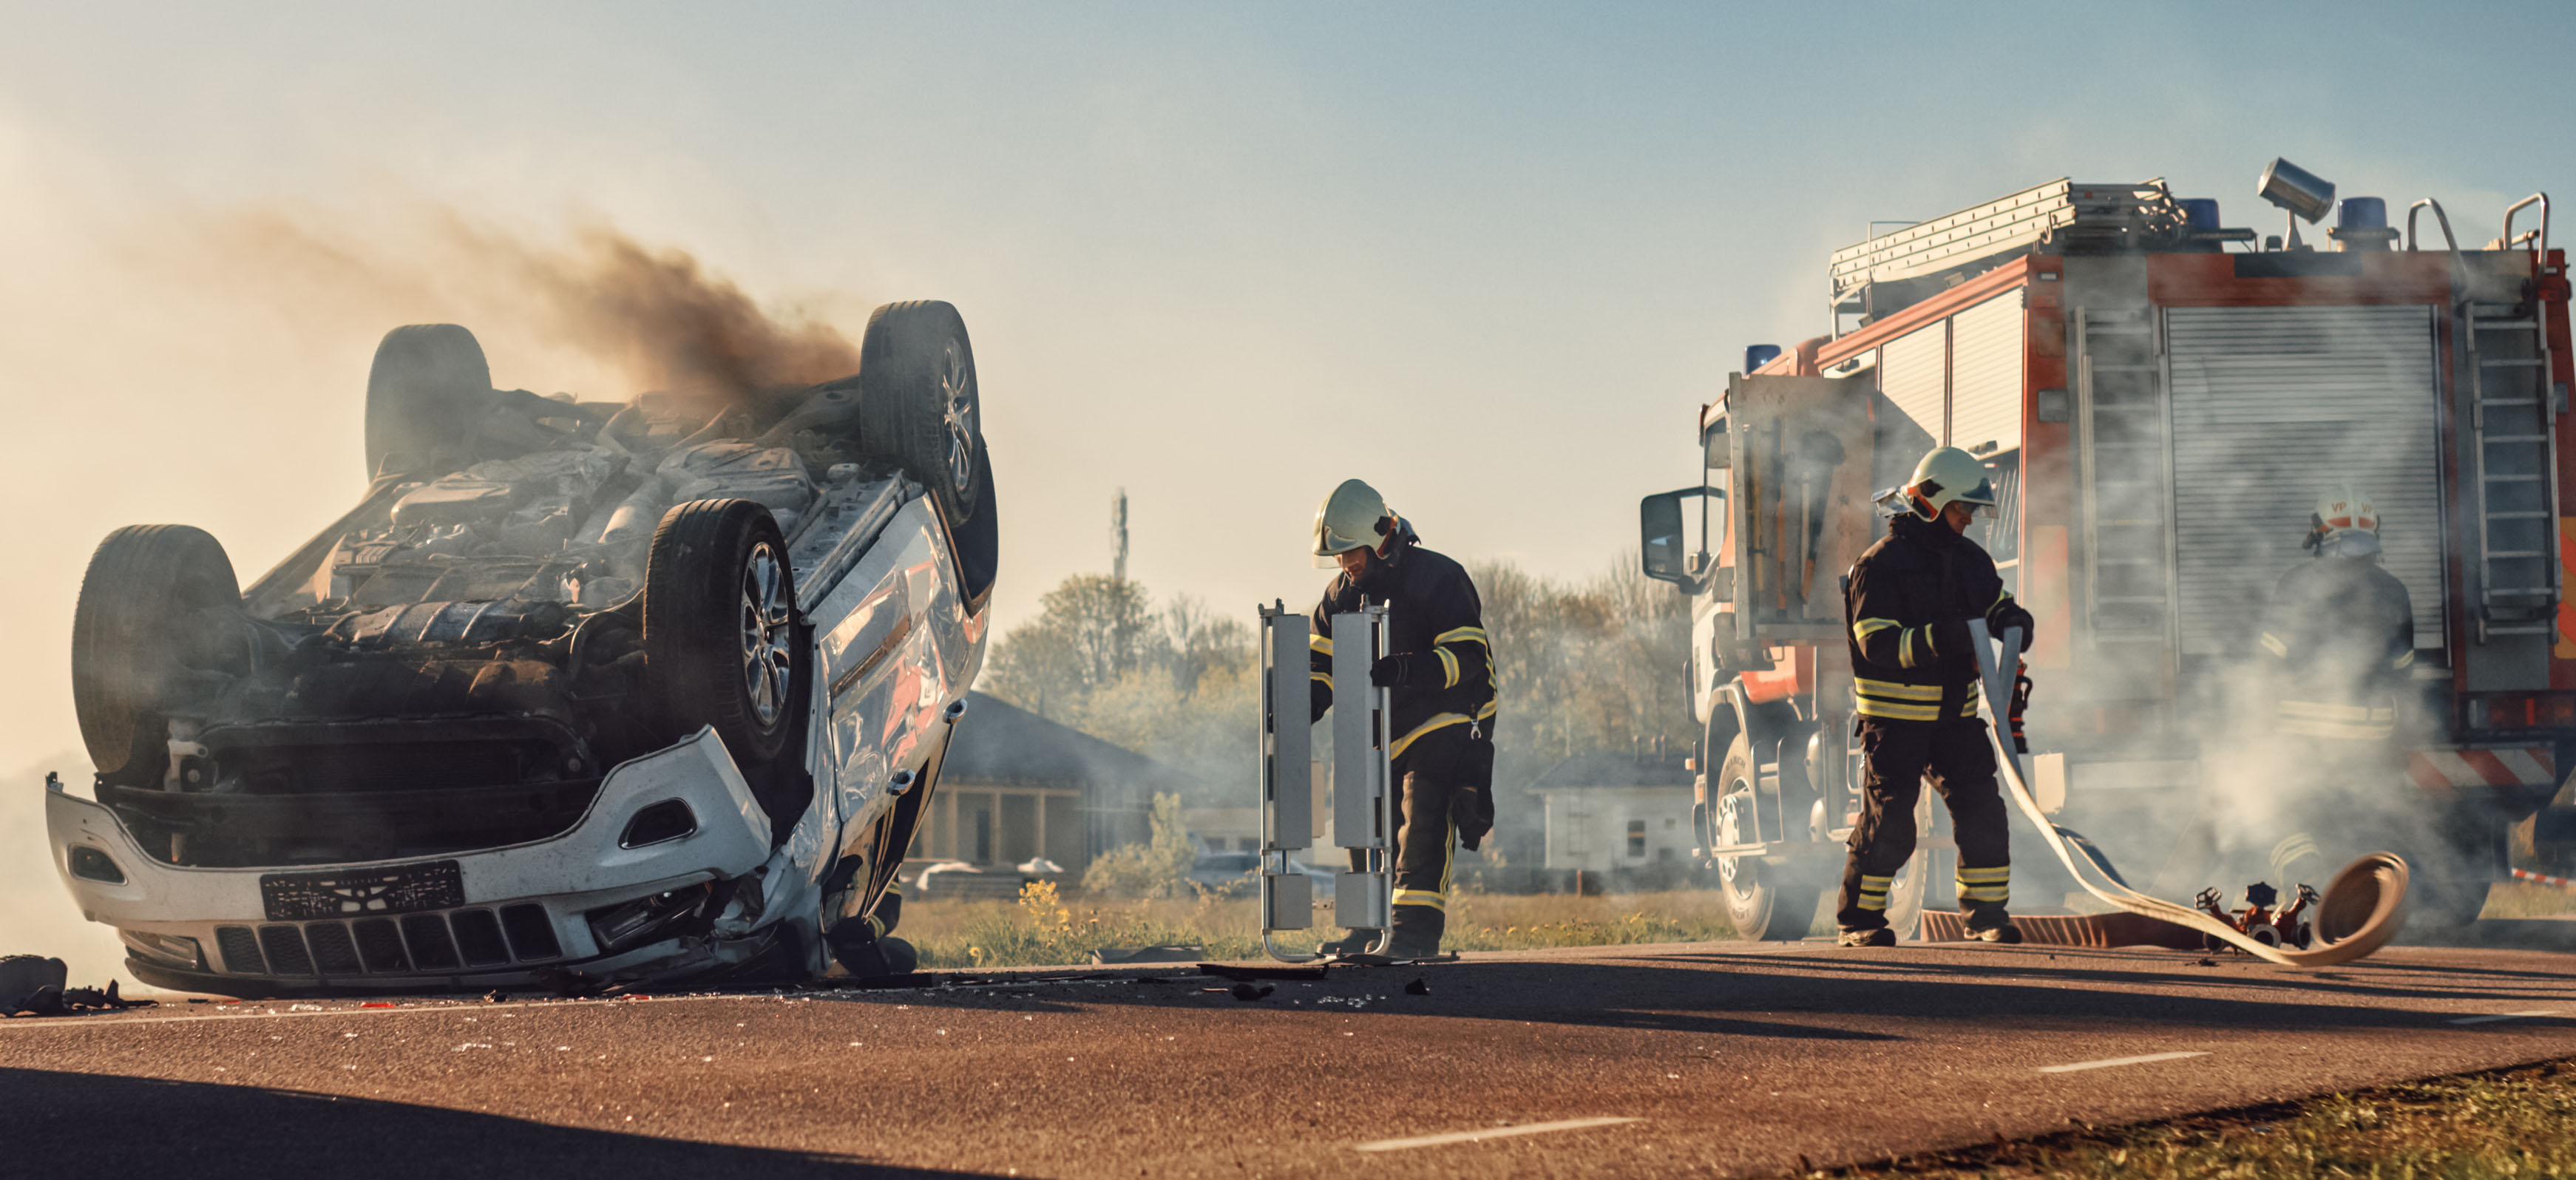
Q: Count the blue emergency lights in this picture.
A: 3